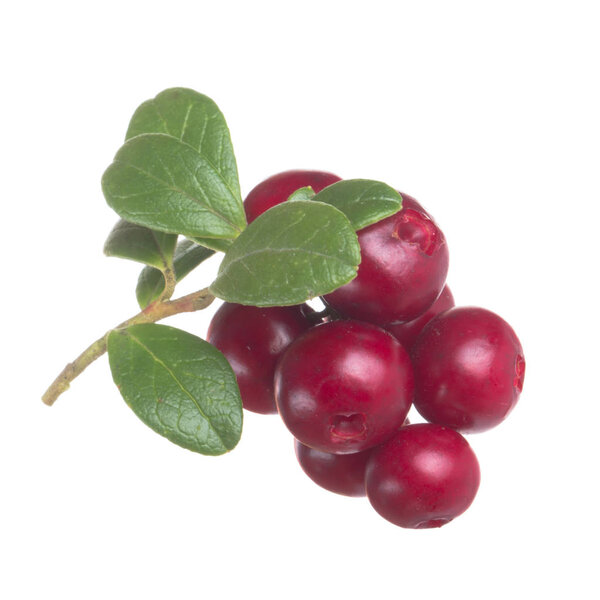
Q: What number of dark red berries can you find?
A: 8